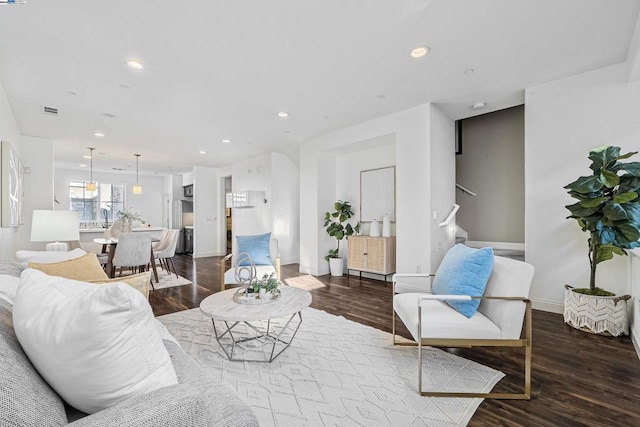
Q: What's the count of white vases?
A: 2